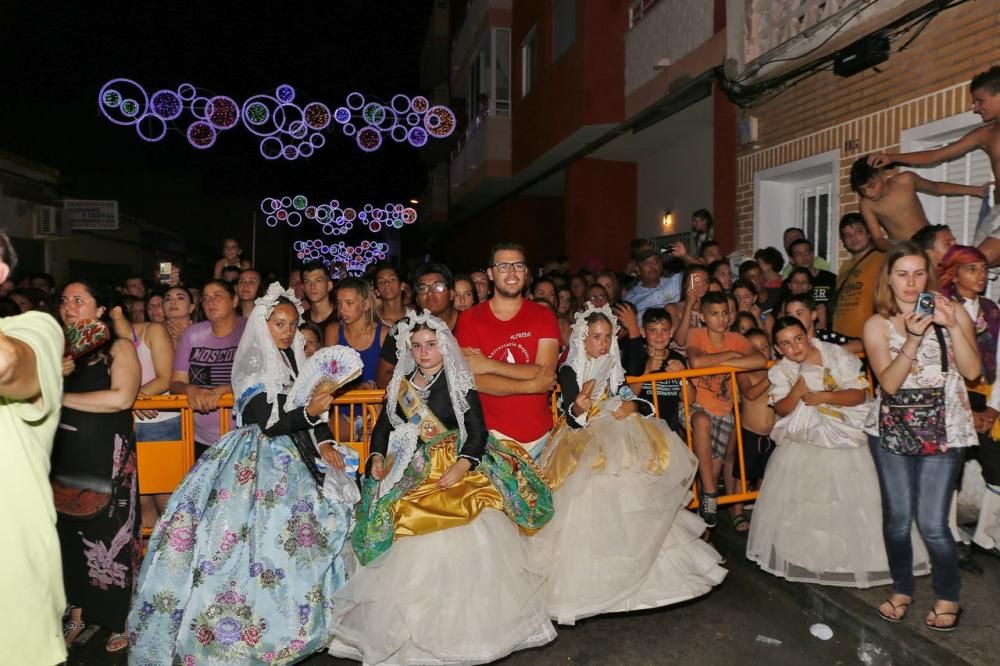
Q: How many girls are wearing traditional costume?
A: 4